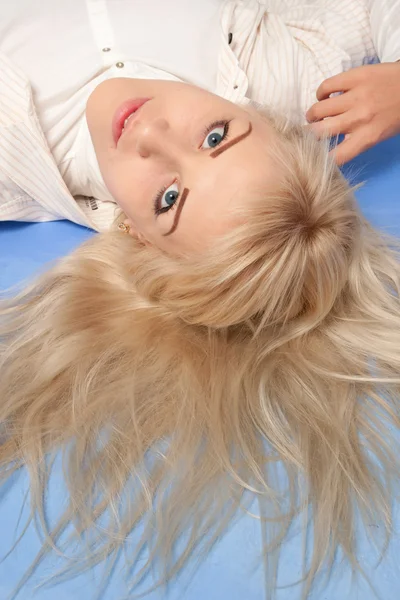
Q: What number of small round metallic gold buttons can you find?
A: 2